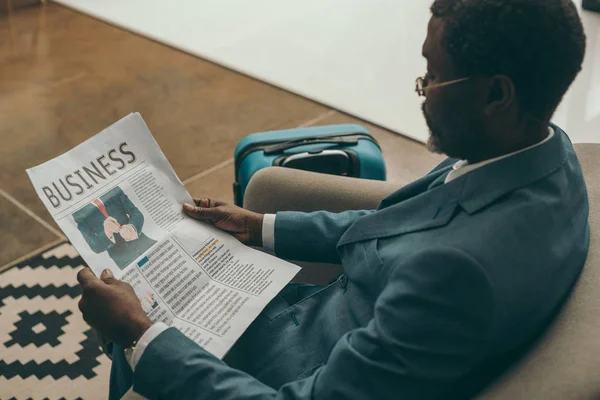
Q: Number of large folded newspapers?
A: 1